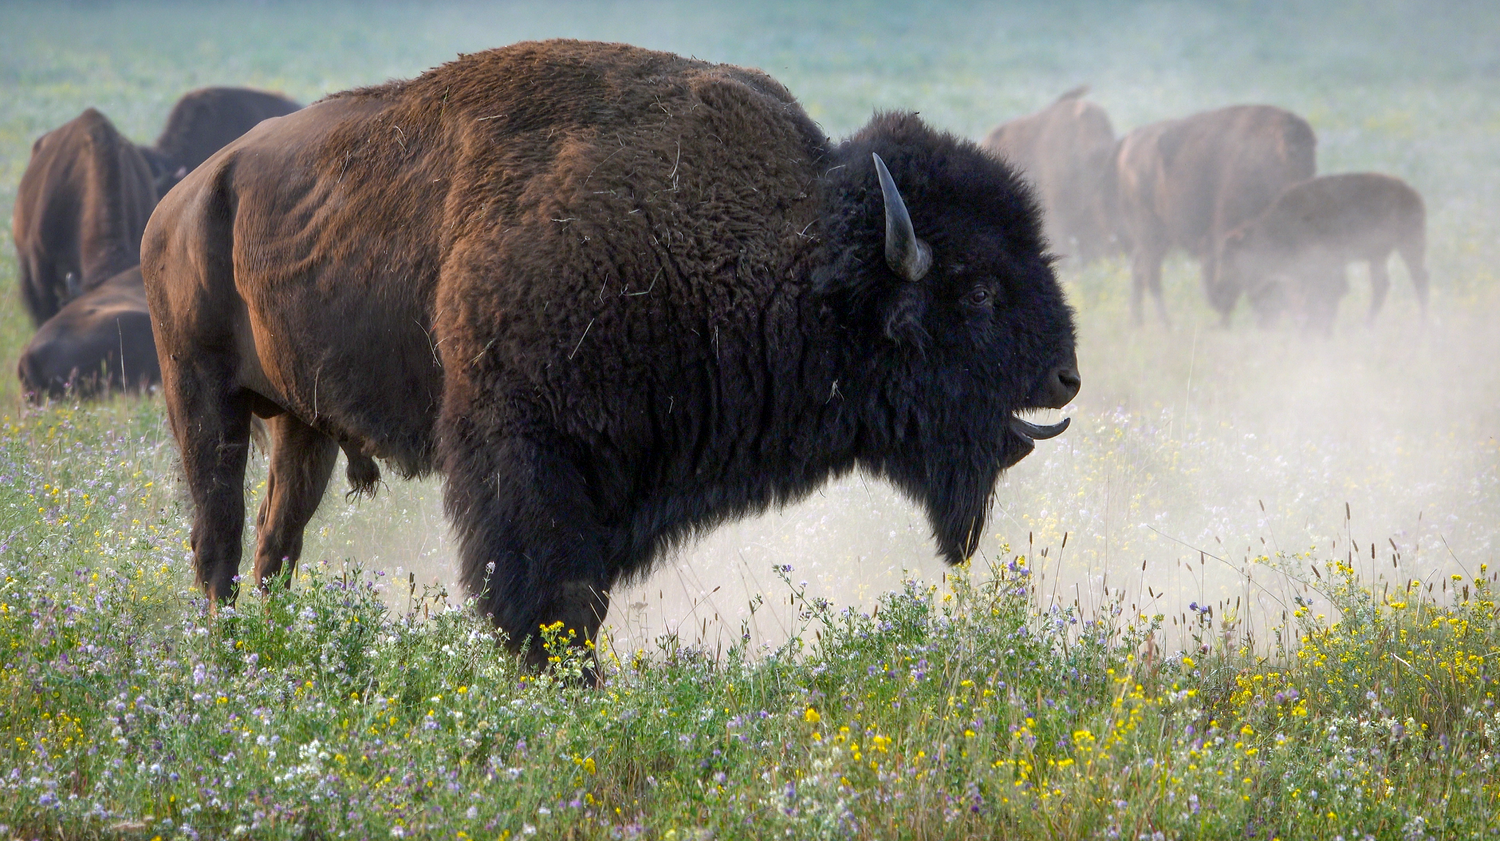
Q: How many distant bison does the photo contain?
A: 6